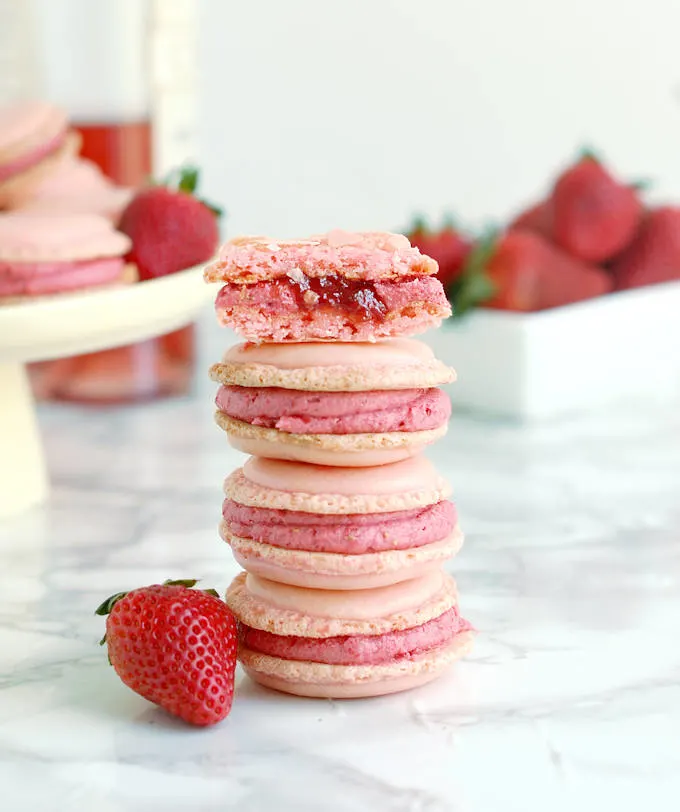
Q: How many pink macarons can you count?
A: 7